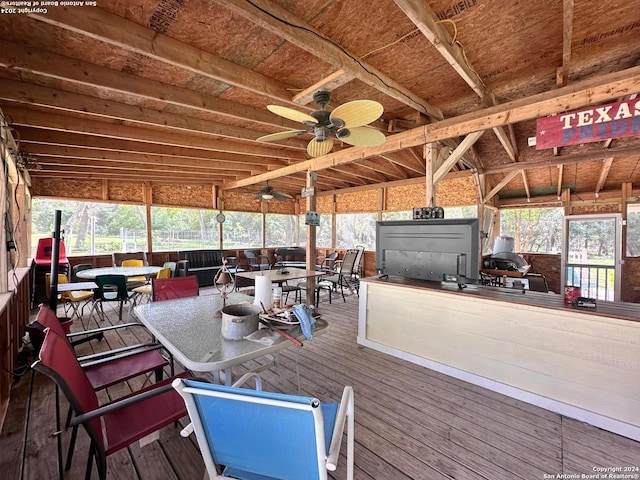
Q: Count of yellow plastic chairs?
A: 3